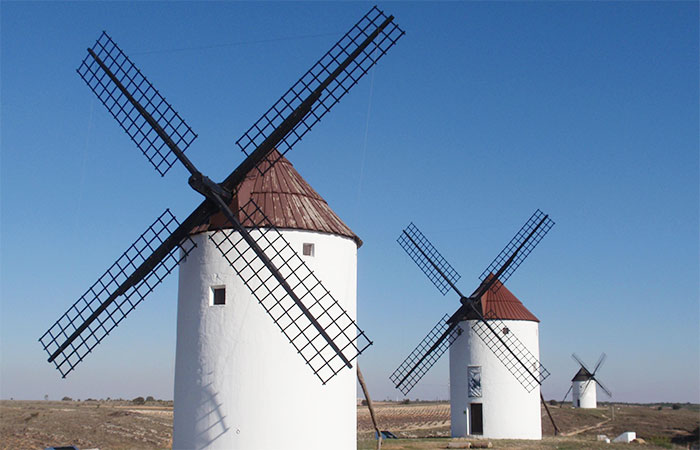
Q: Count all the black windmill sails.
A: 12